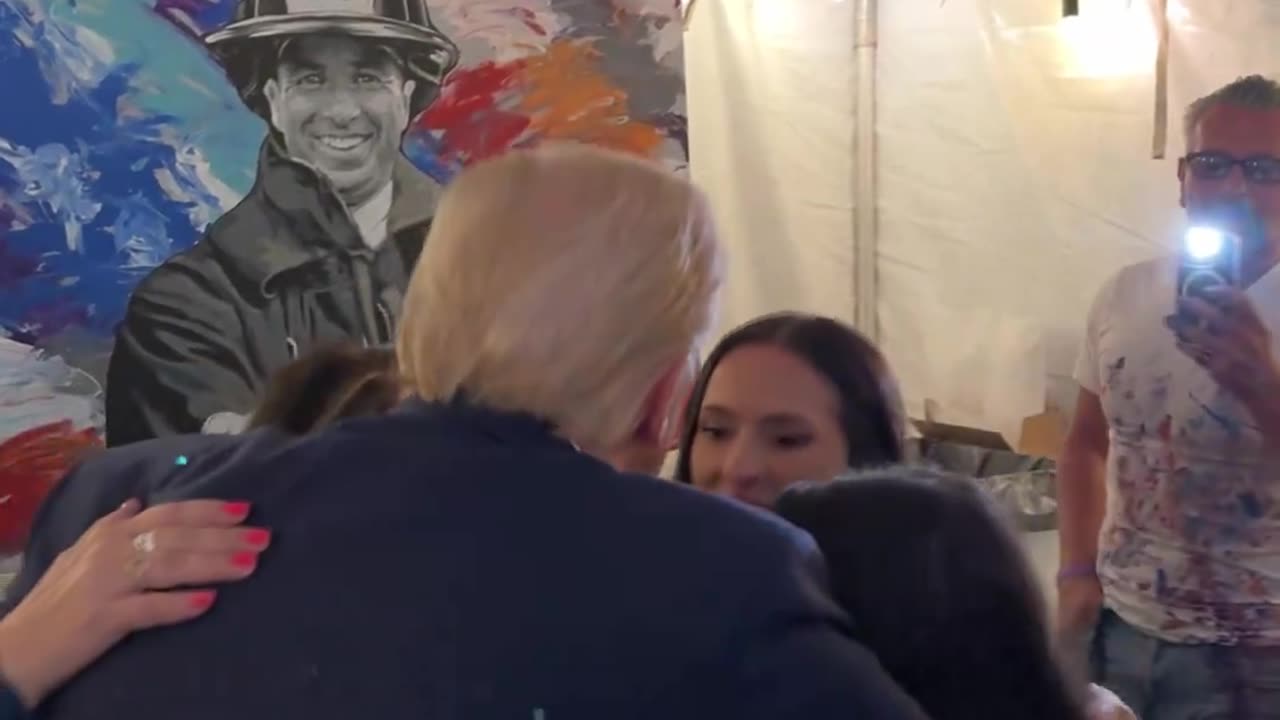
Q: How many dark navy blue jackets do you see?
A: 1